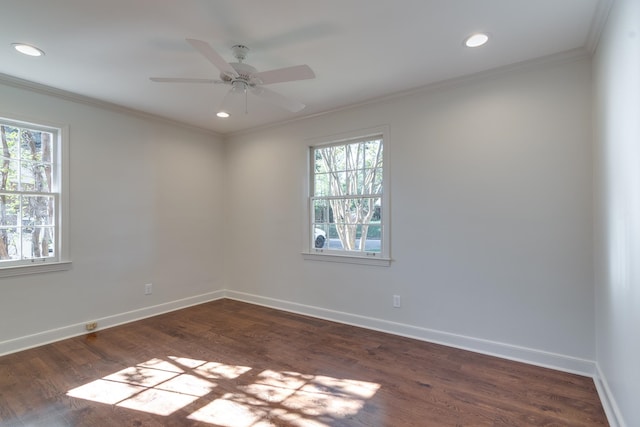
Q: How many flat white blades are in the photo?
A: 5